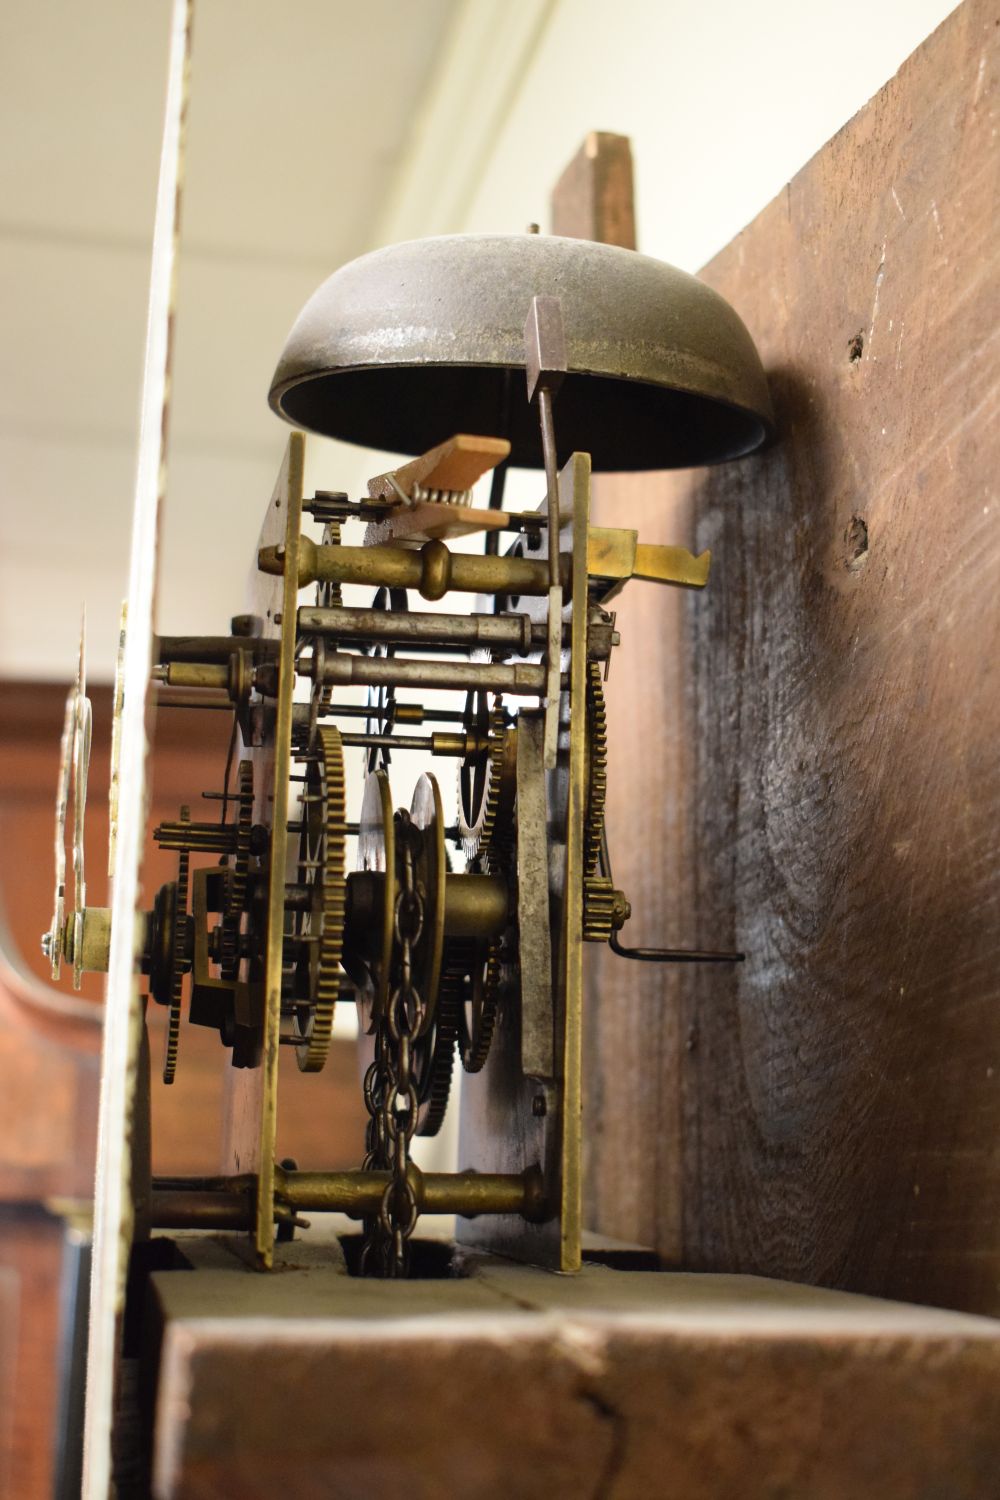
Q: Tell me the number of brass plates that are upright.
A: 2